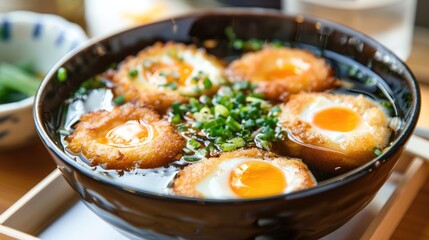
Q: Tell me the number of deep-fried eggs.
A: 5